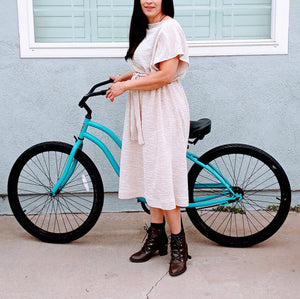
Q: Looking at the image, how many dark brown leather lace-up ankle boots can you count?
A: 2